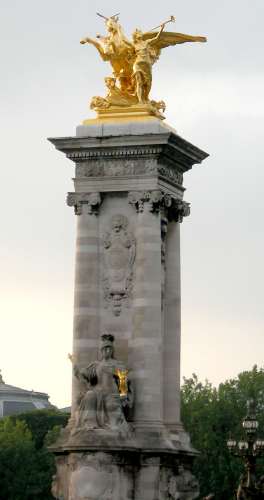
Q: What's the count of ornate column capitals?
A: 3